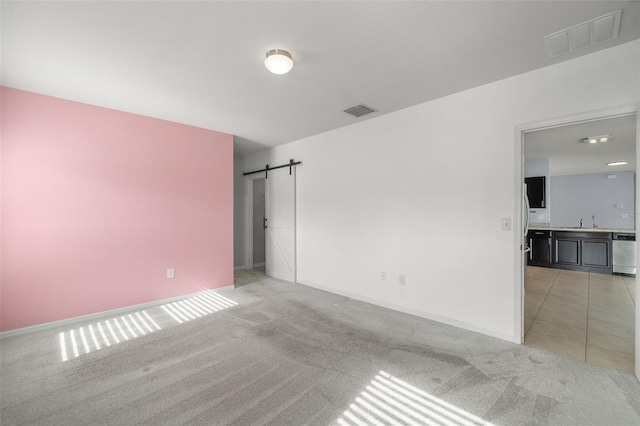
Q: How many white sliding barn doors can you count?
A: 1